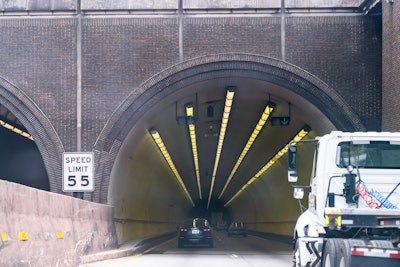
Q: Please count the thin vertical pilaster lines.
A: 3